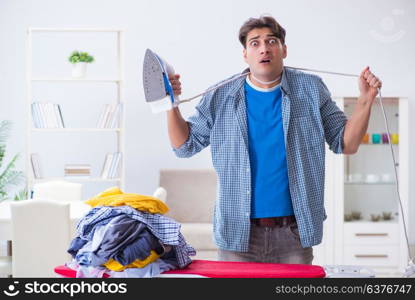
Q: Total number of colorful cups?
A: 4